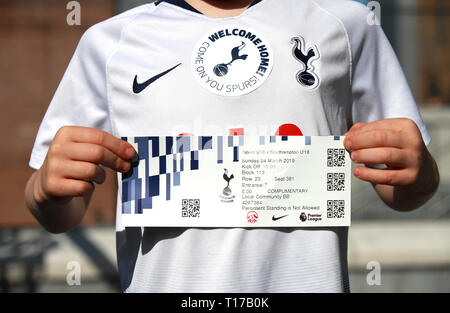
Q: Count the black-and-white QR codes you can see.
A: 4